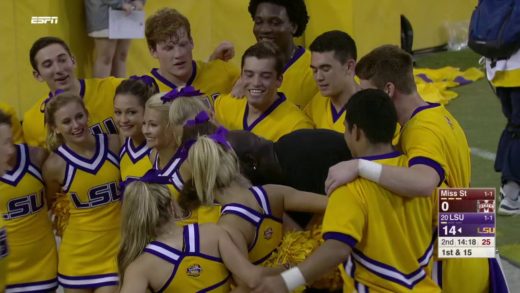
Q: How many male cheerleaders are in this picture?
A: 7